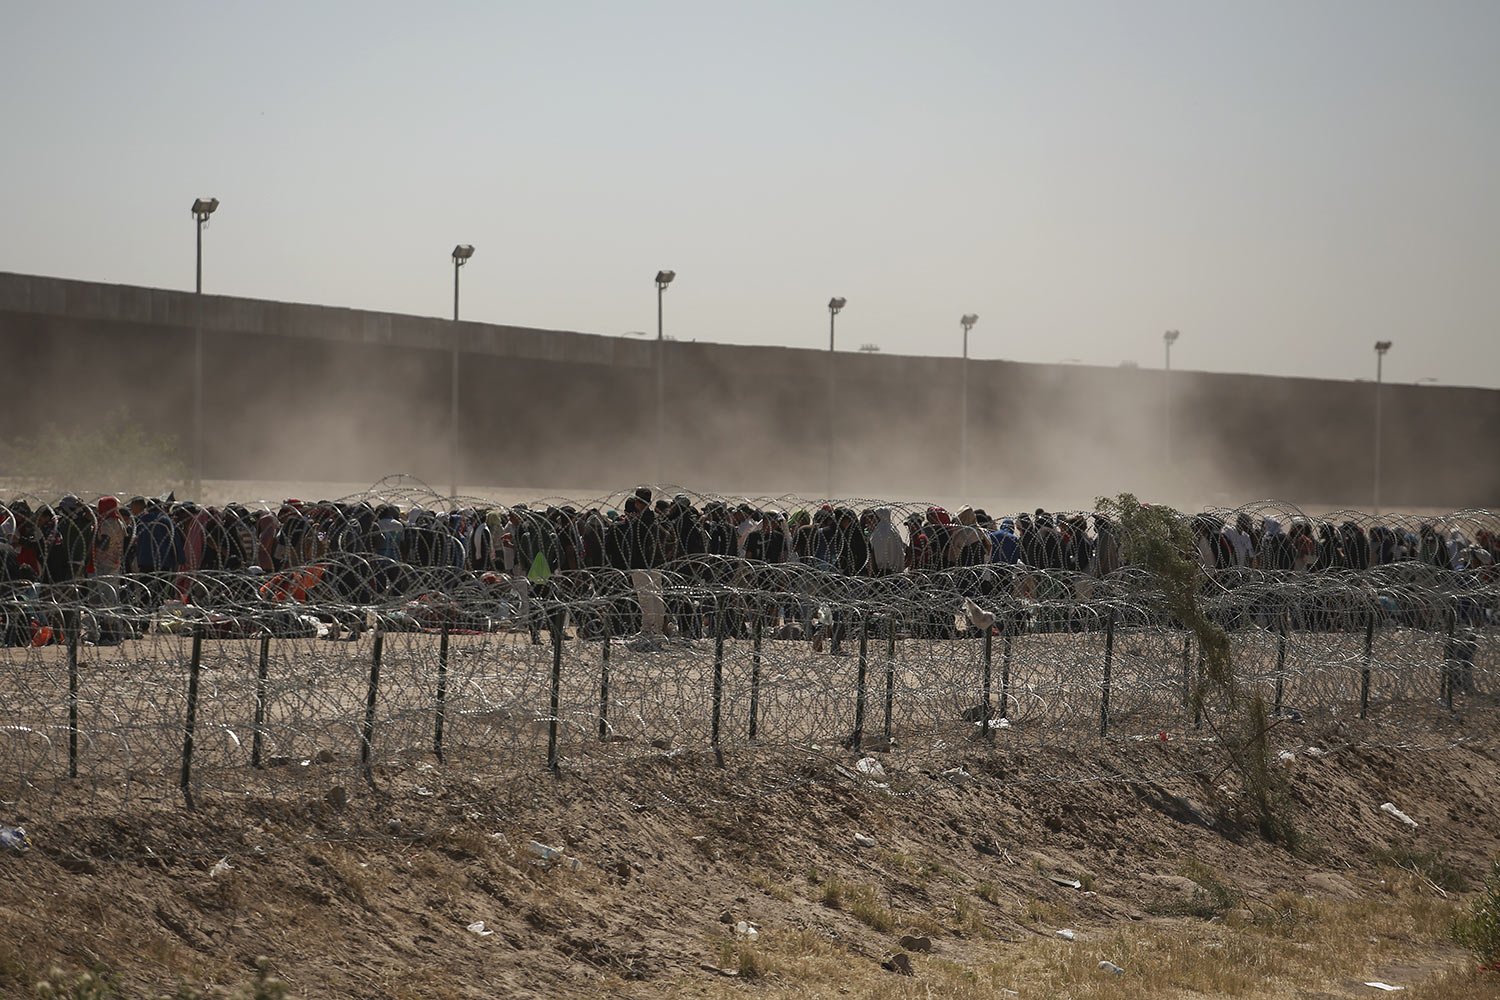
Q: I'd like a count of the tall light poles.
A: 7